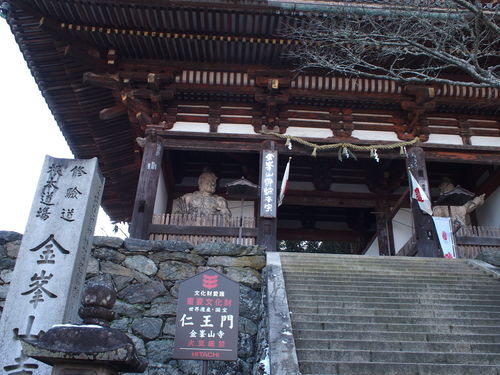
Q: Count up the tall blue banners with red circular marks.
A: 1